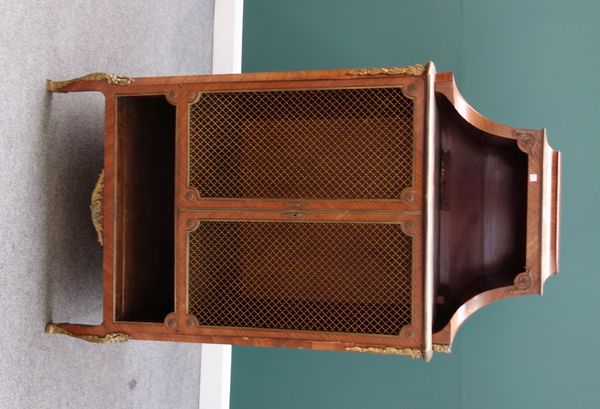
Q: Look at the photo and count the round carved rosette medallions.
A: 12